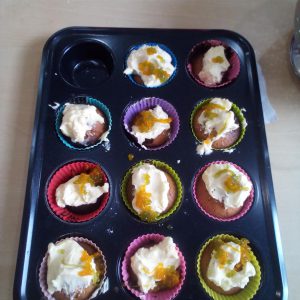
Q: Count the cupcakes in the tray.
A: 11